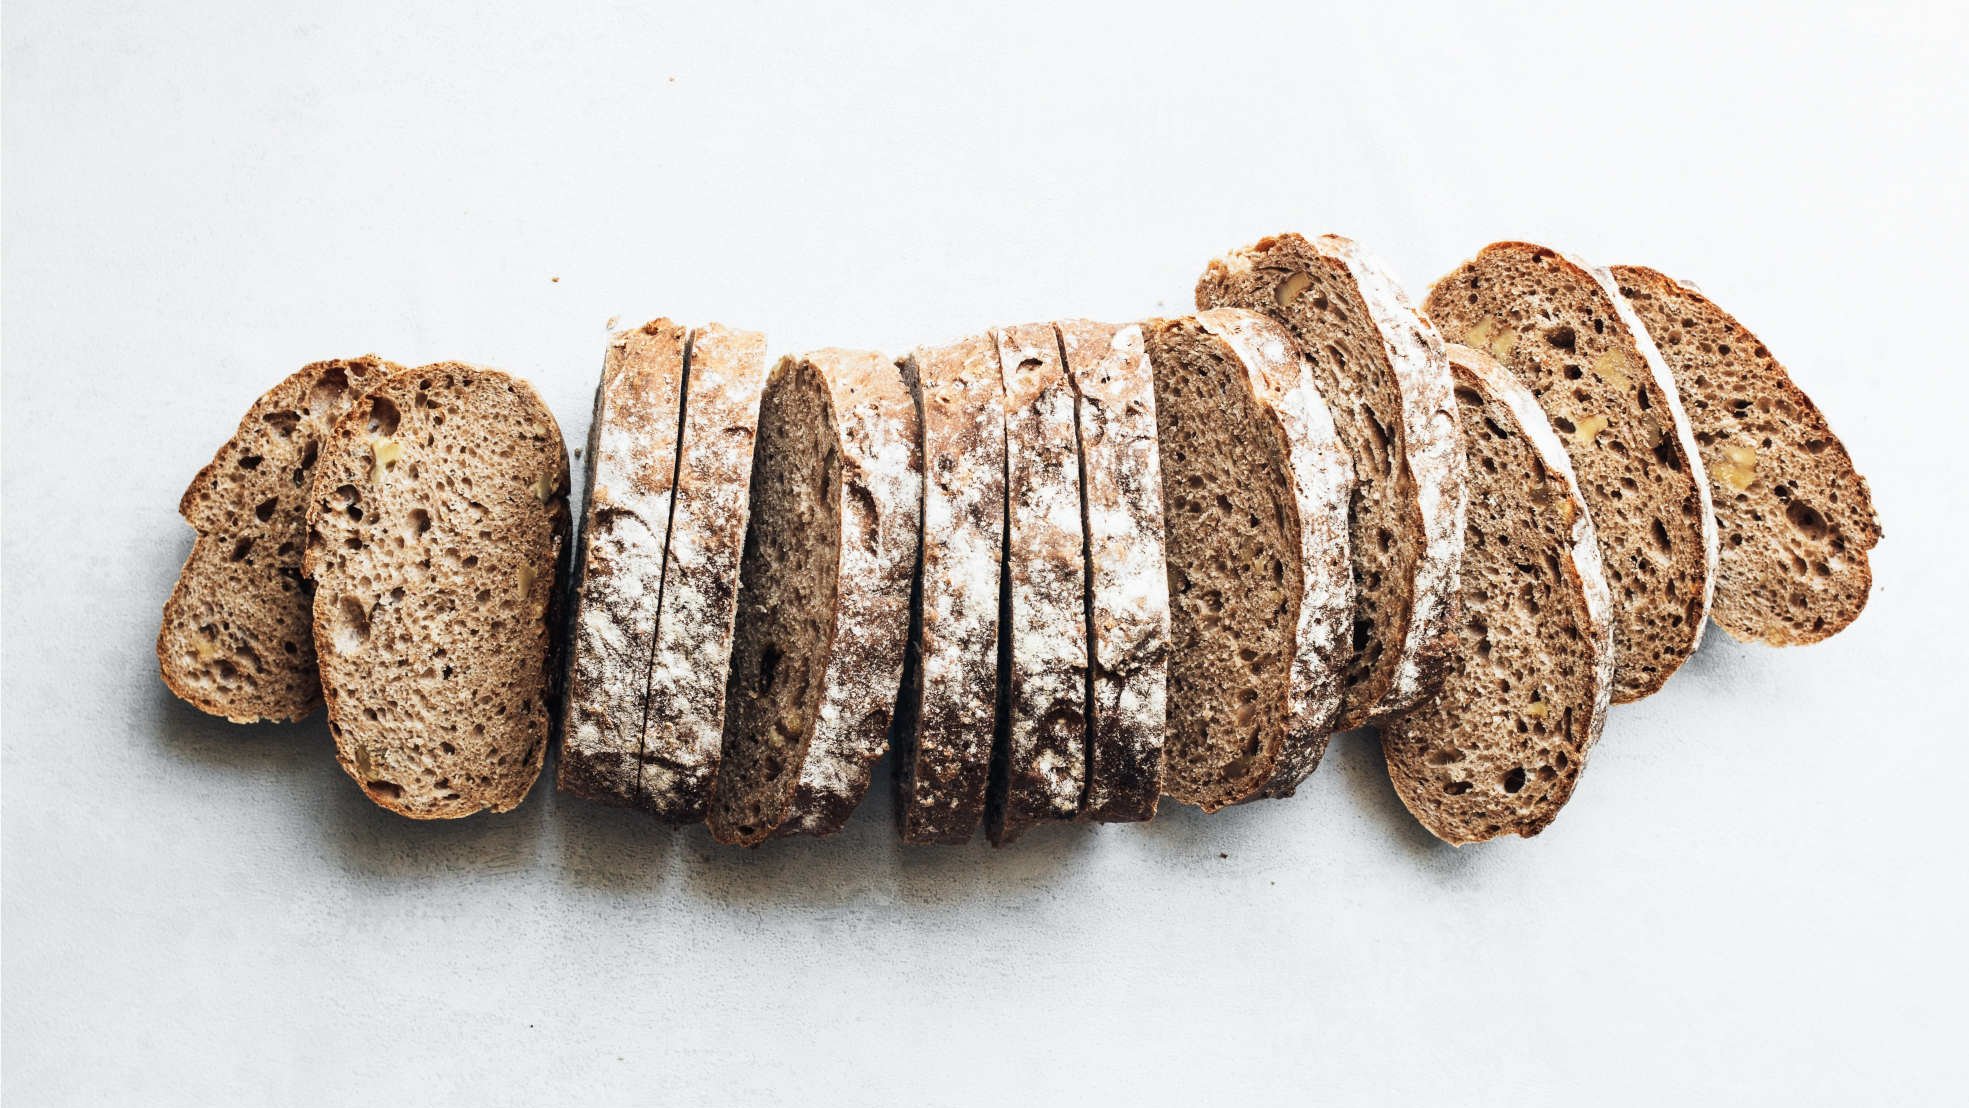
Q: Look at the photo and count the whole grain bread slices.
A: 13